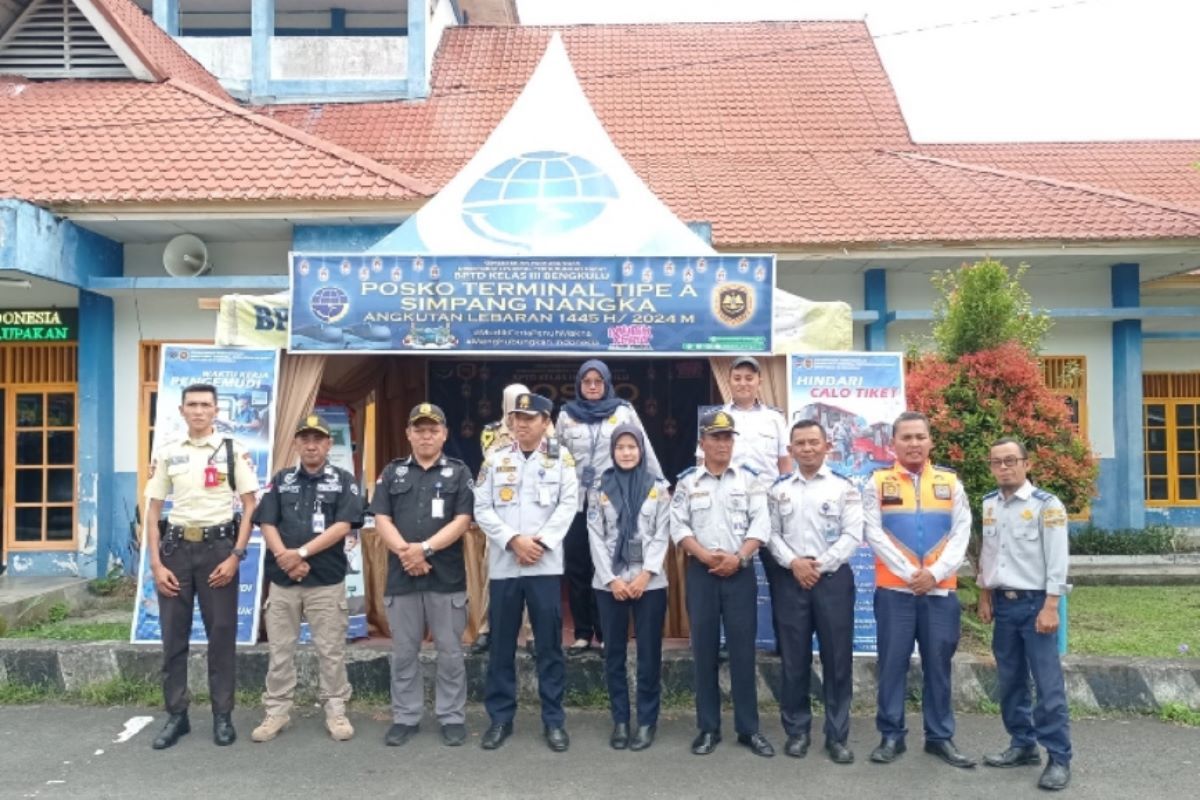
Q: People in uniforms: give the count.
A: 12